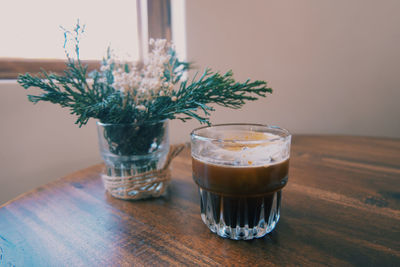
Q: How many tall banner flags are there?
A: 0